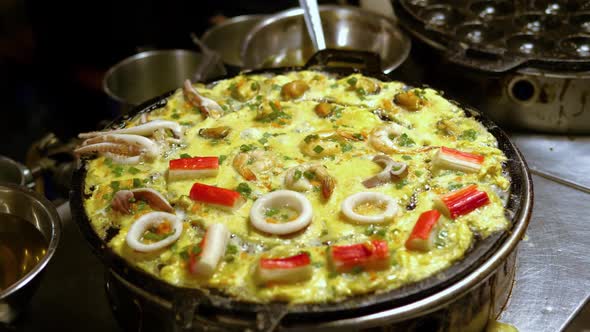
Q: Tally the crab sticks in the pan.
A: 8